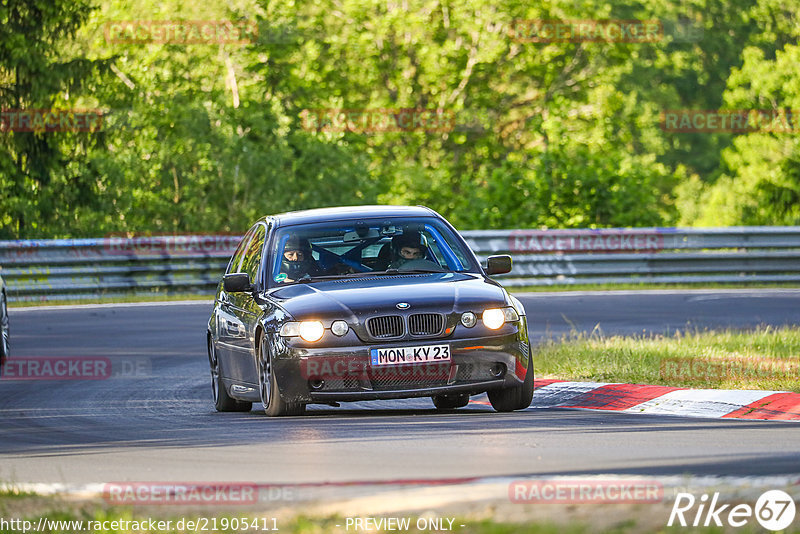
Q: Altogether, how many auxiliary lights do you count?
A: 2